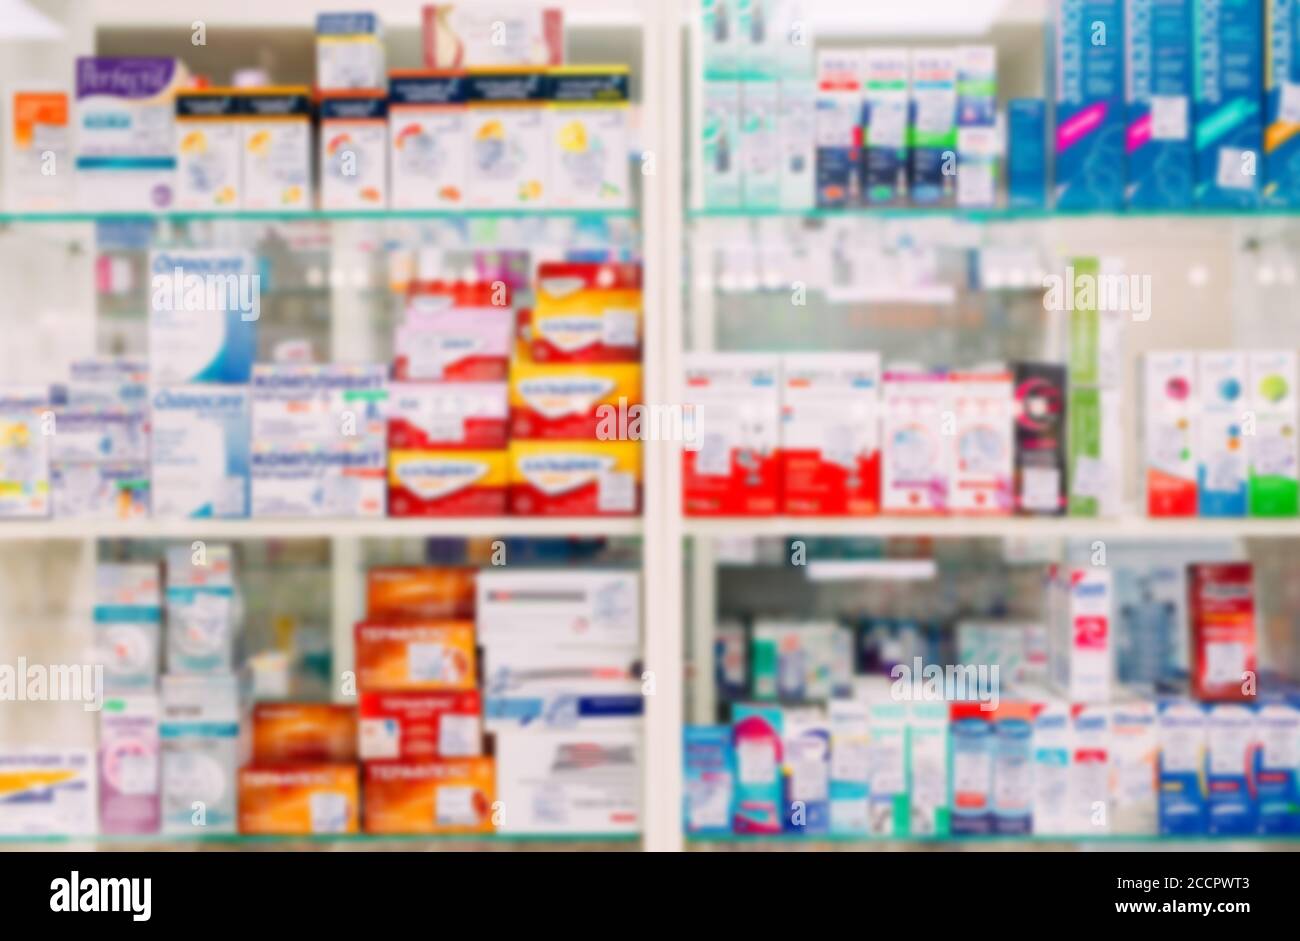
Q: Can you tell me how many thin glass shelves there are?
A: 4